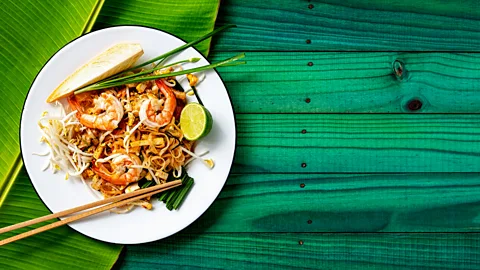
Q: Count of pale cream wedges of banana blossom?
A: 1